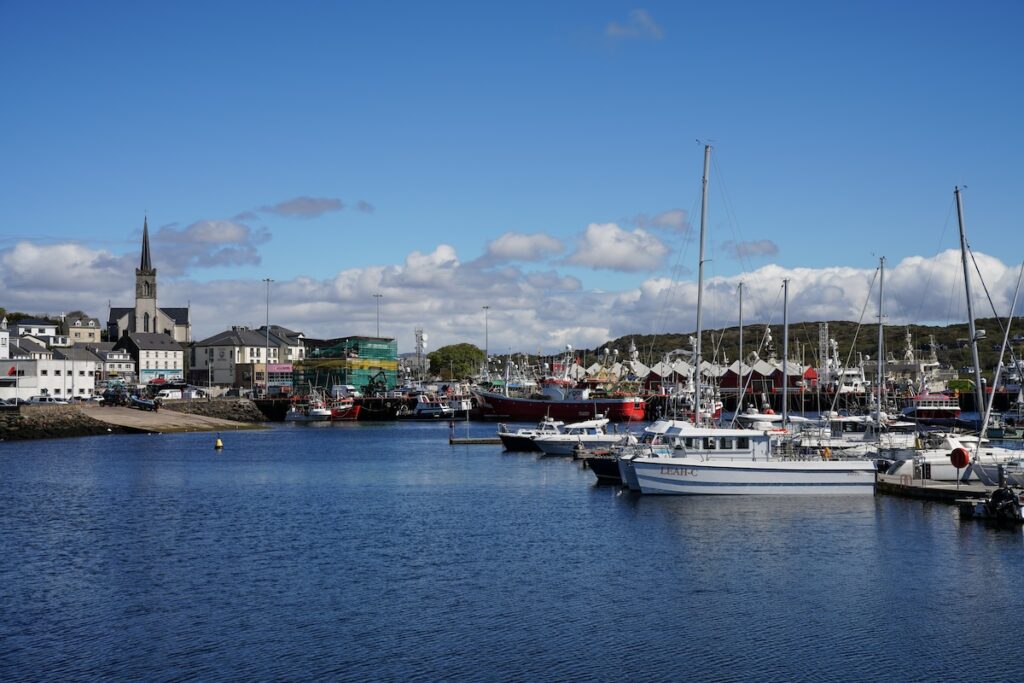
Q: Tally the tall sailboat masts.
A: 5